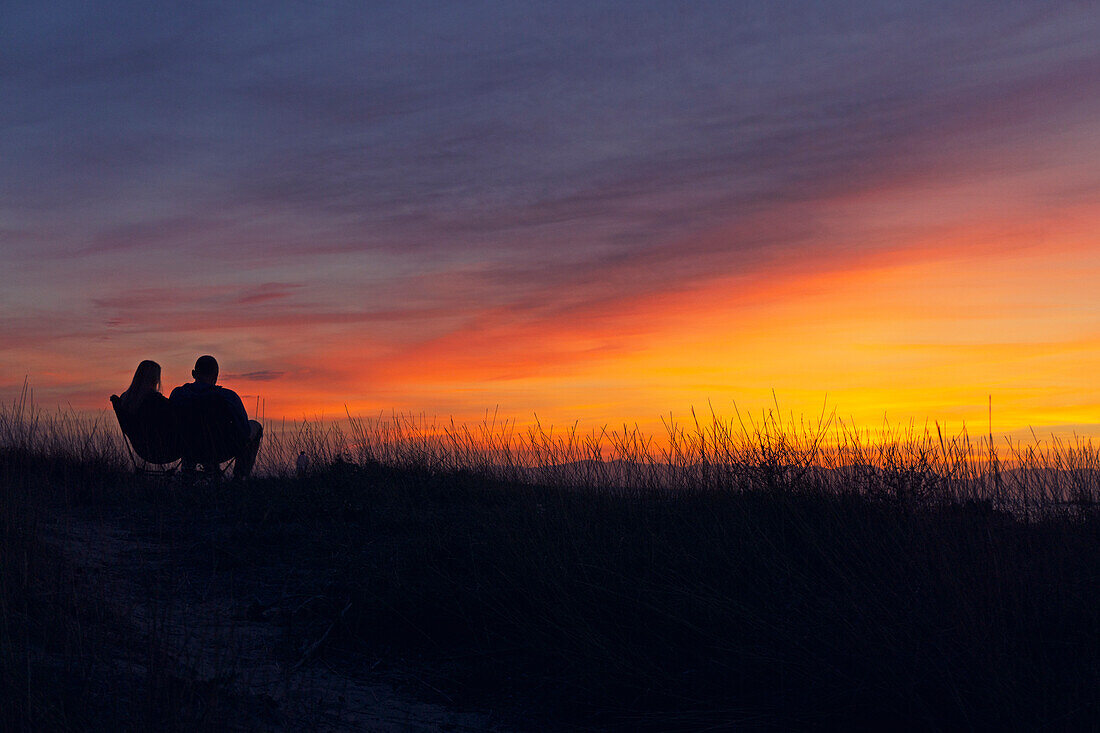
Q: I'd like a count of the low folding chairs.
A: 2